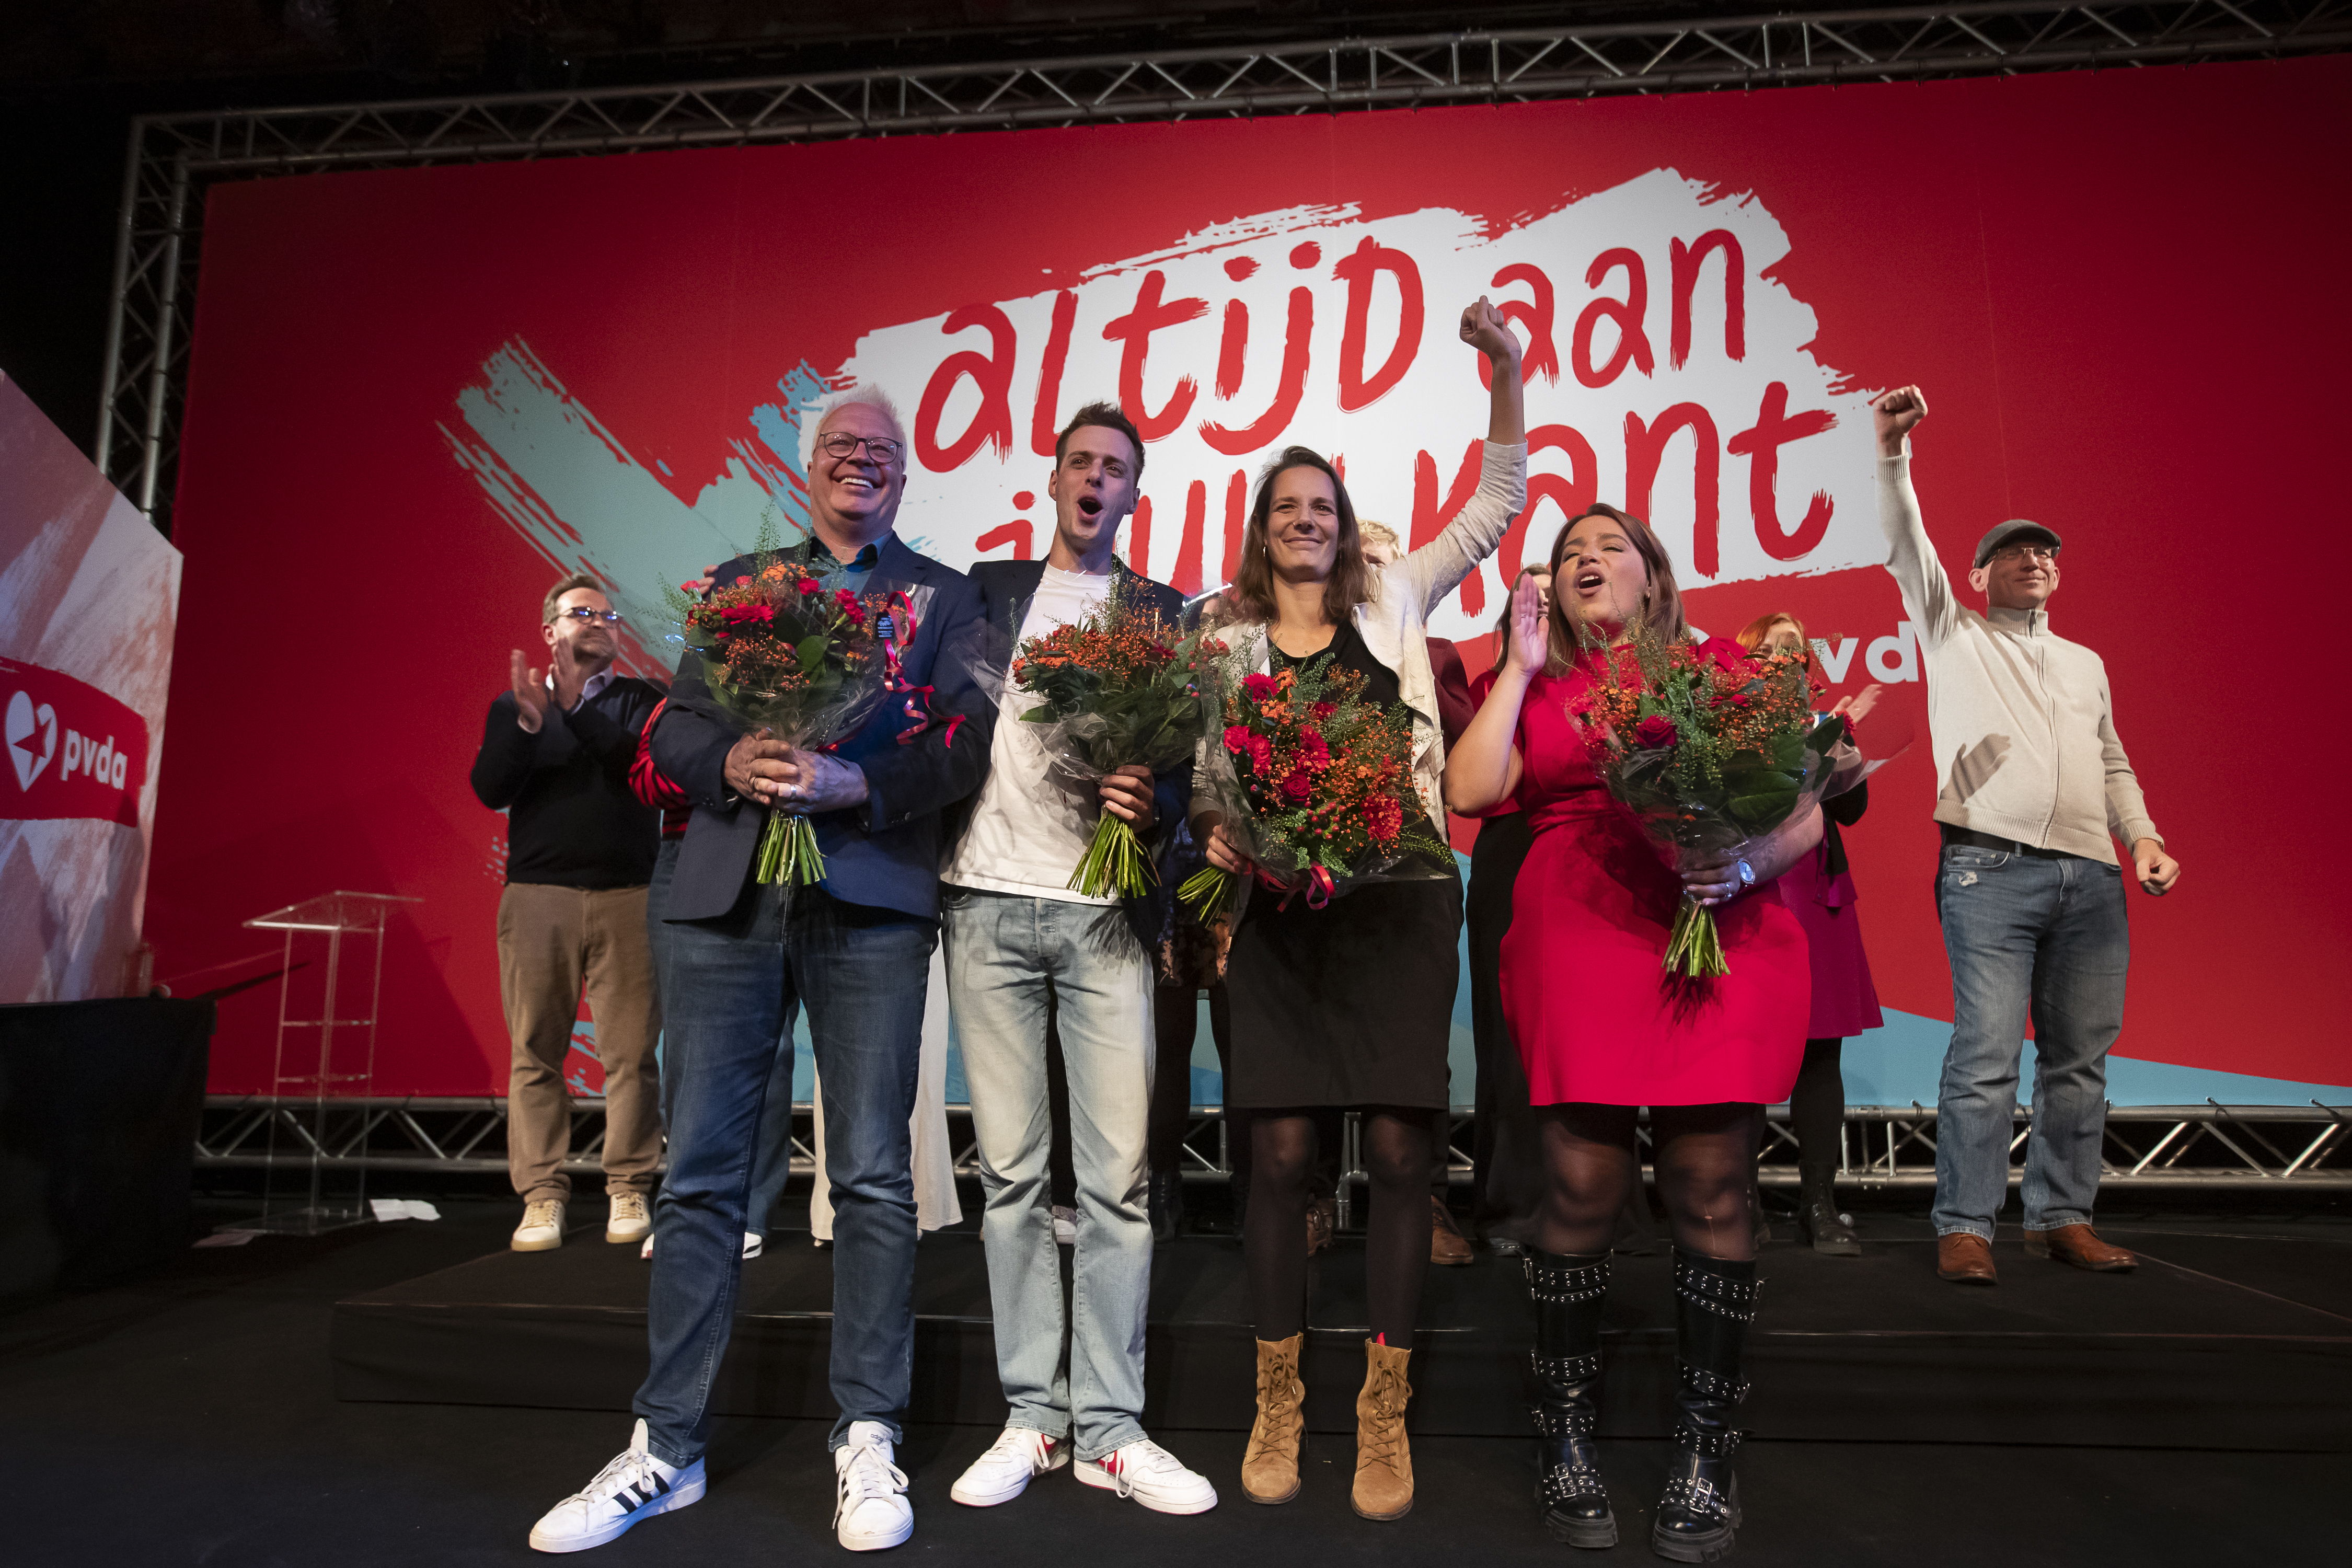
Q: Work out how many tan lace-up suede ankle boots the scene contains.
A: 2